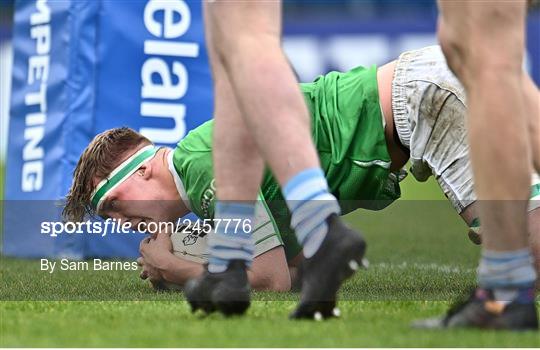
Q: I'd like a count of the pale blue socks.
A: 3